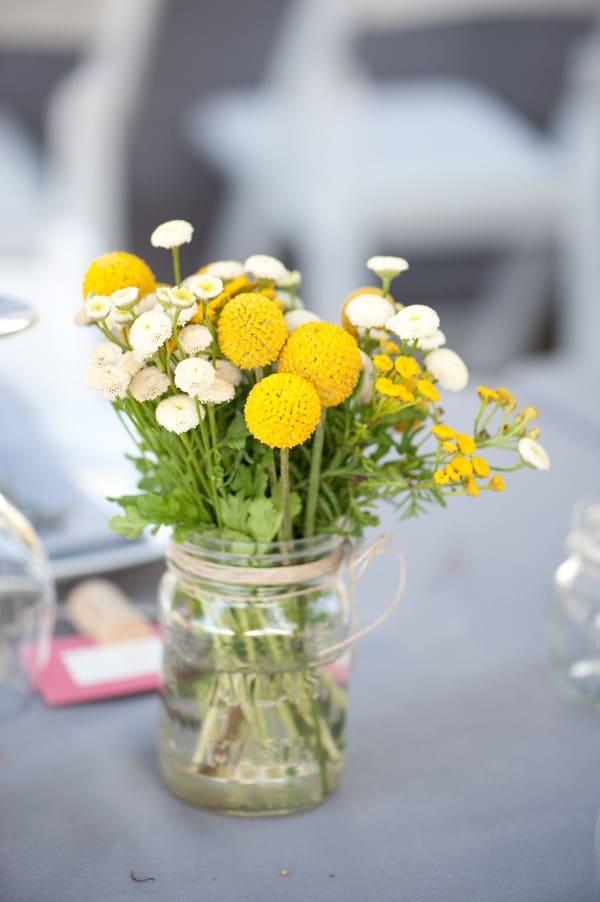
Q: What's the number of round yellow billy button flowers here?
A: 5